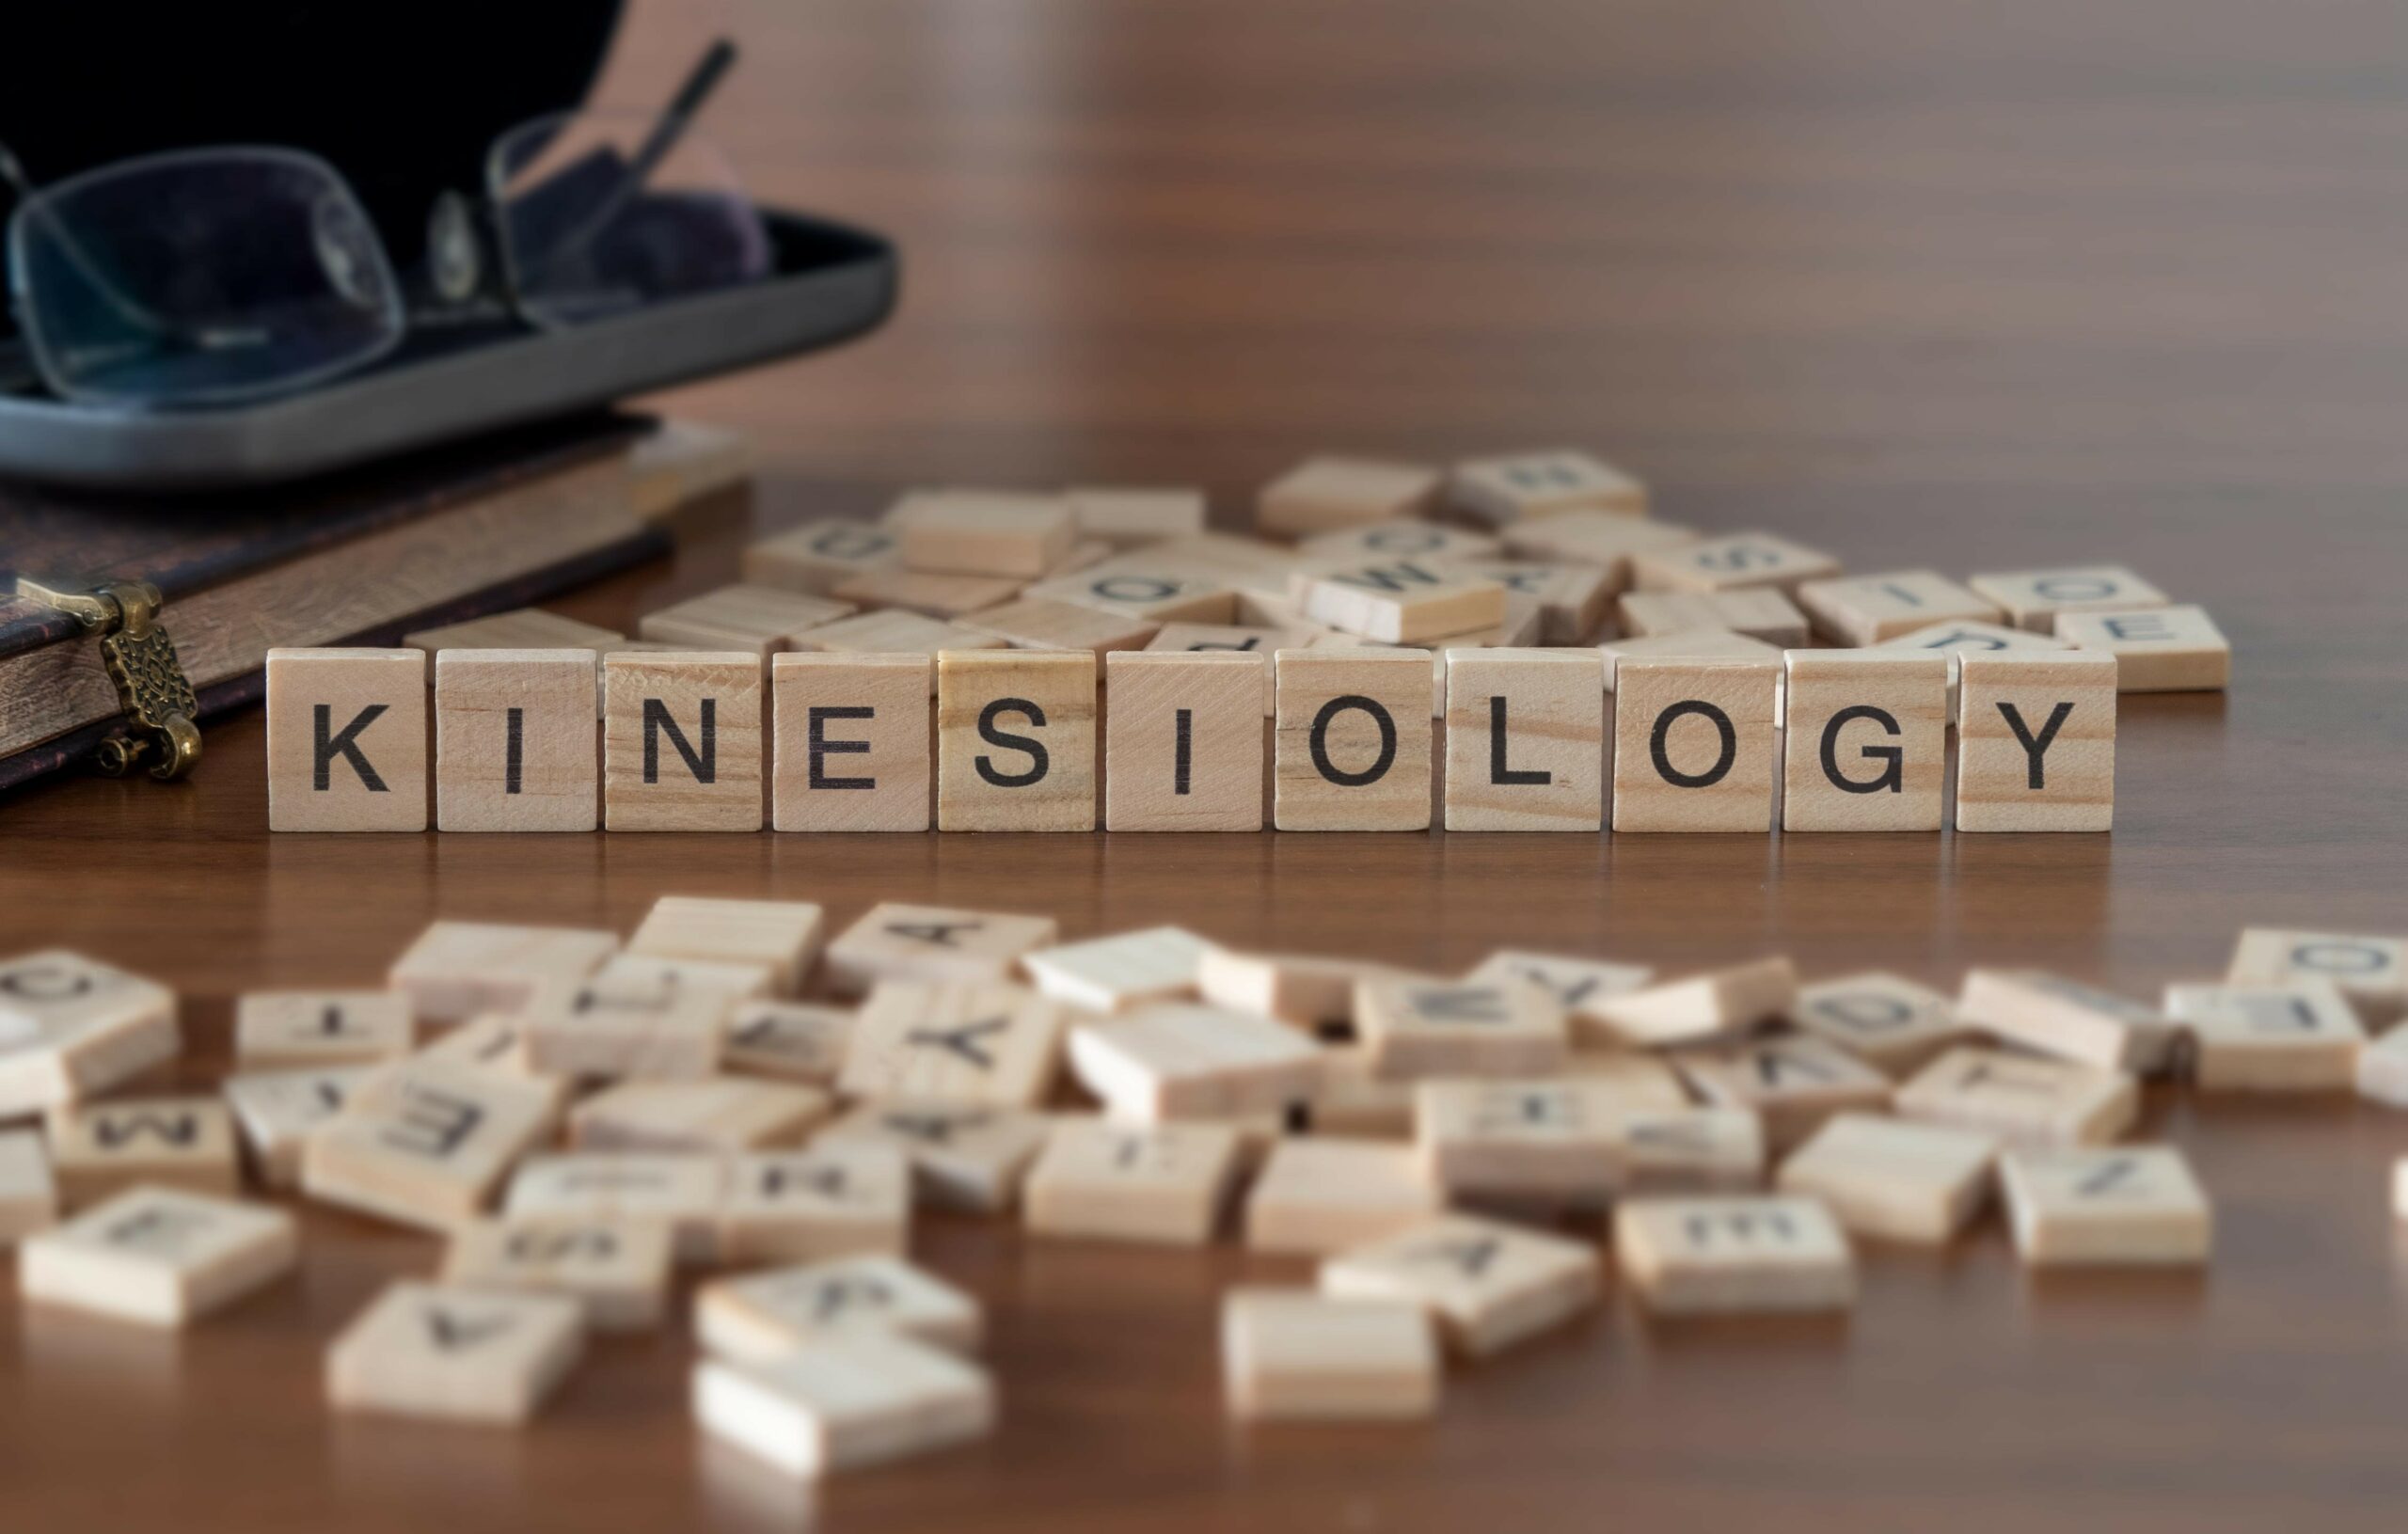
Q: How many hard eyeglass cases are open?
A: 1